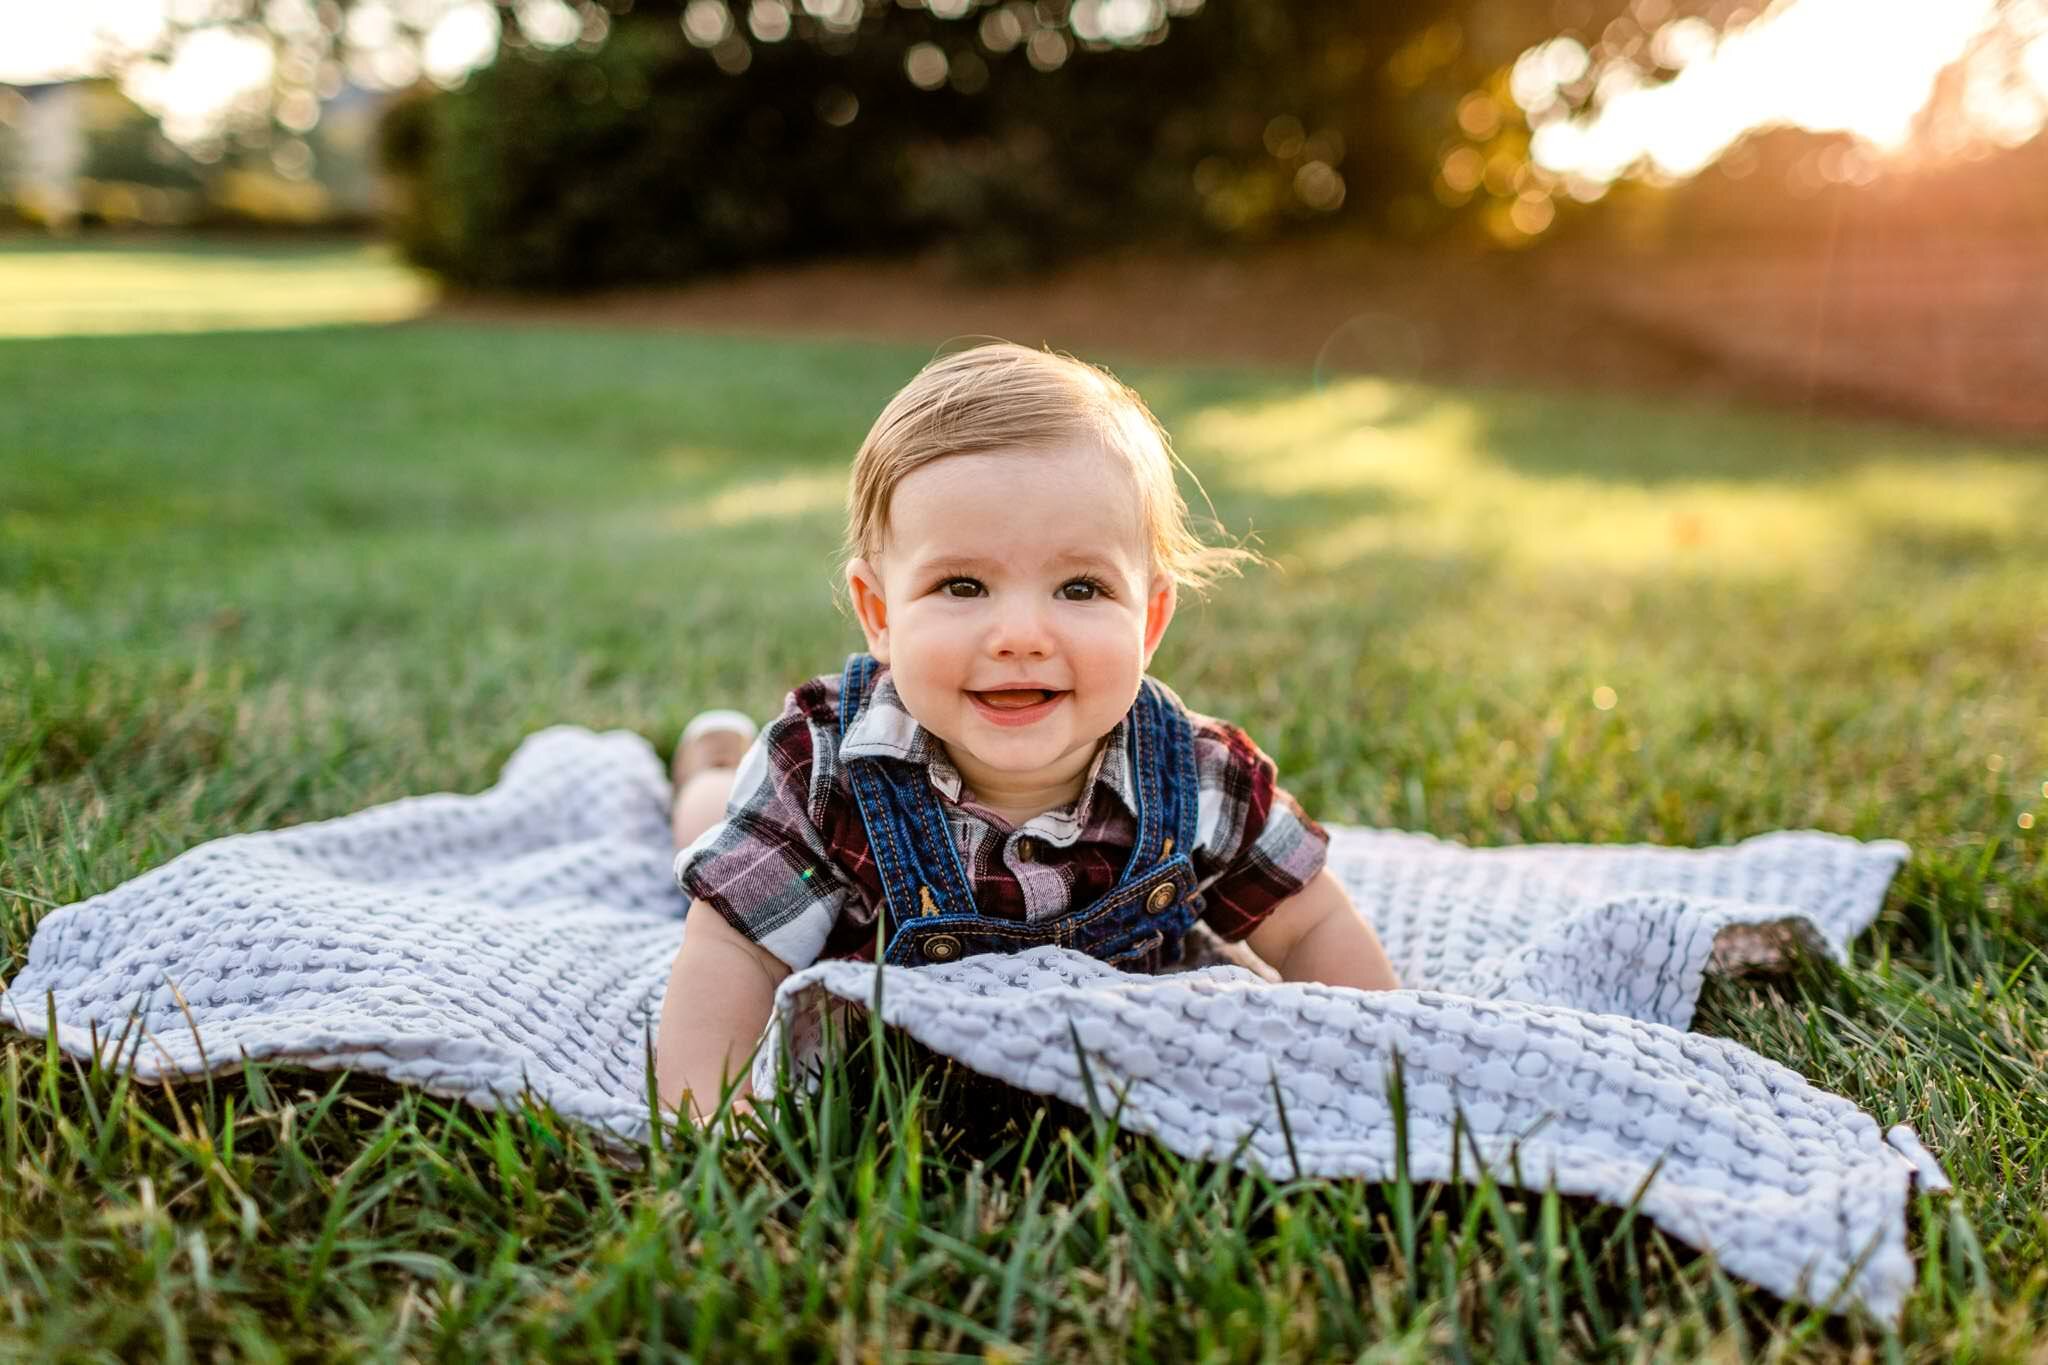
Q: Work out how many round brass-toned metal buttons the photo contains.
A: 2